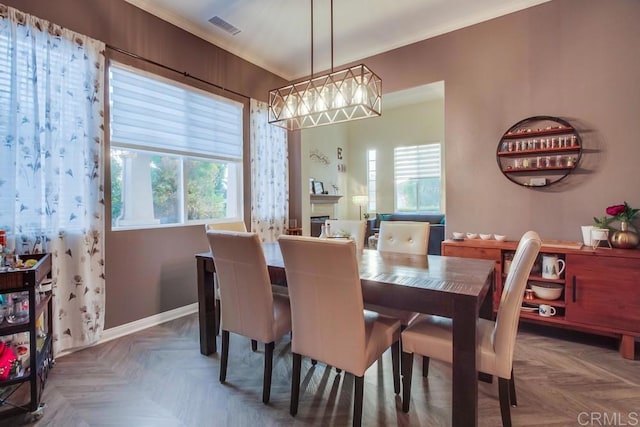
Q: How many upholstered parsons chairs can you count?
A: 6